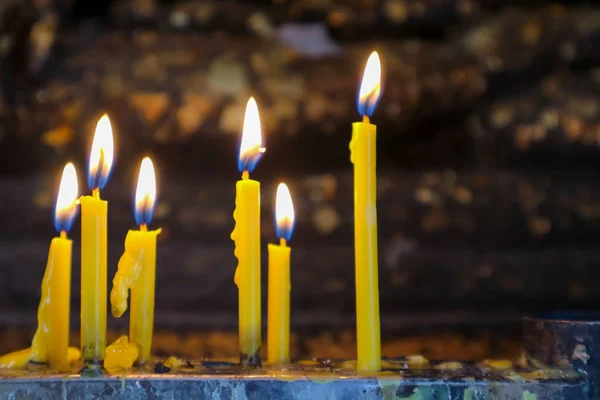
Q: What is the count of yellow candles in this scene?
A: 6